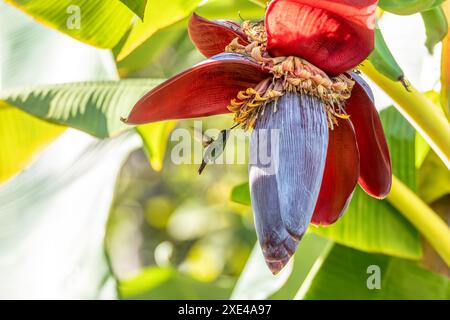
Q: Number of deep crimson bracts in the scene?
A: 5